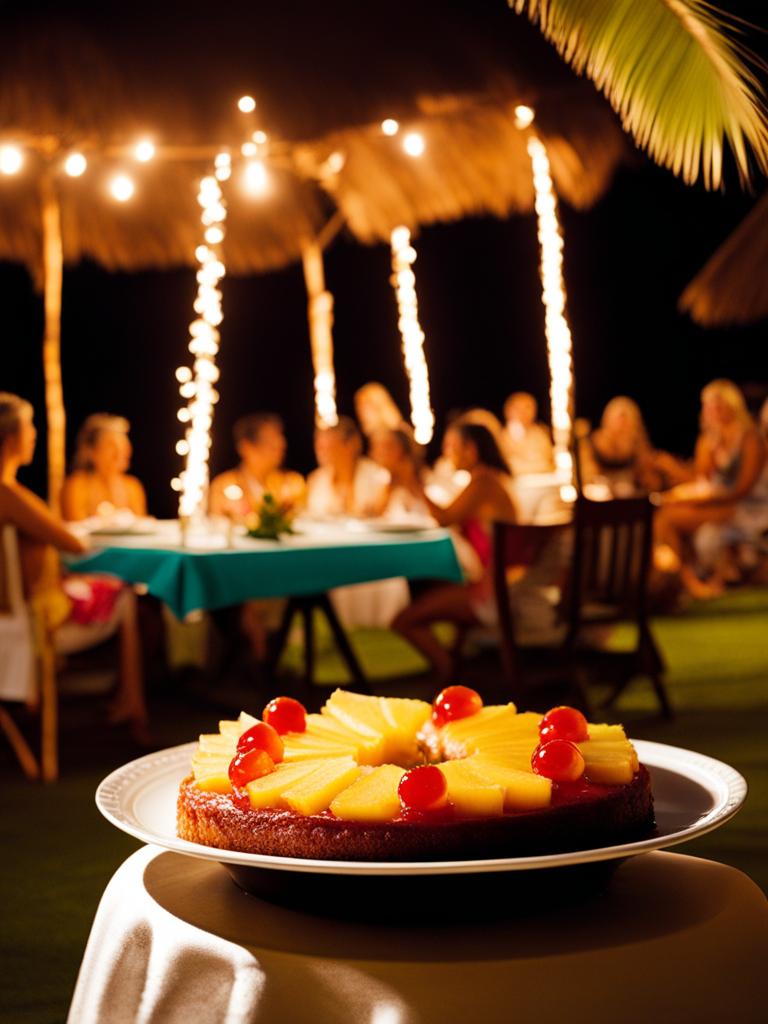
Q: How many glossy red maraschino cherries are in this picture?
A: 7